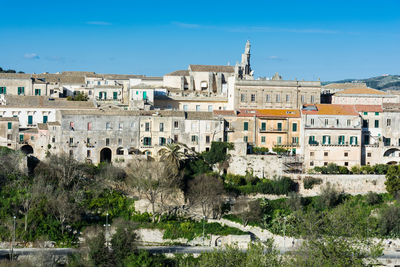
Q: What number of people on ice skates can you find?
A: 0